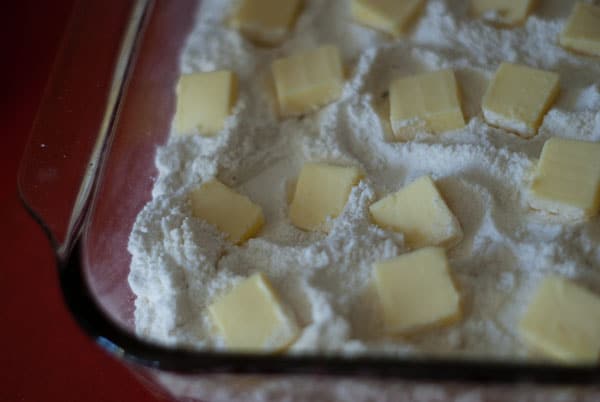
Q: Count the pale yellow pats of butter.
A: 15